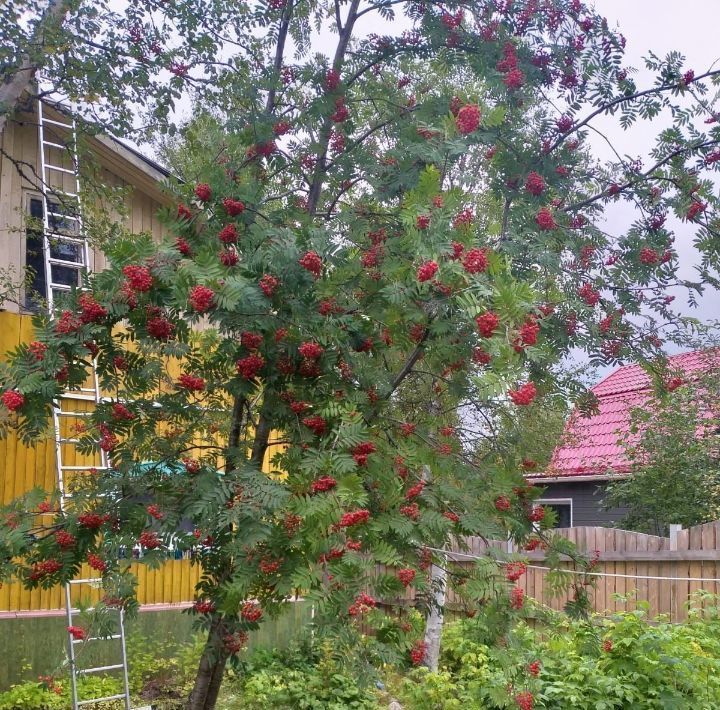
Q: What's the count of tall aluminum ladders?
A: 1